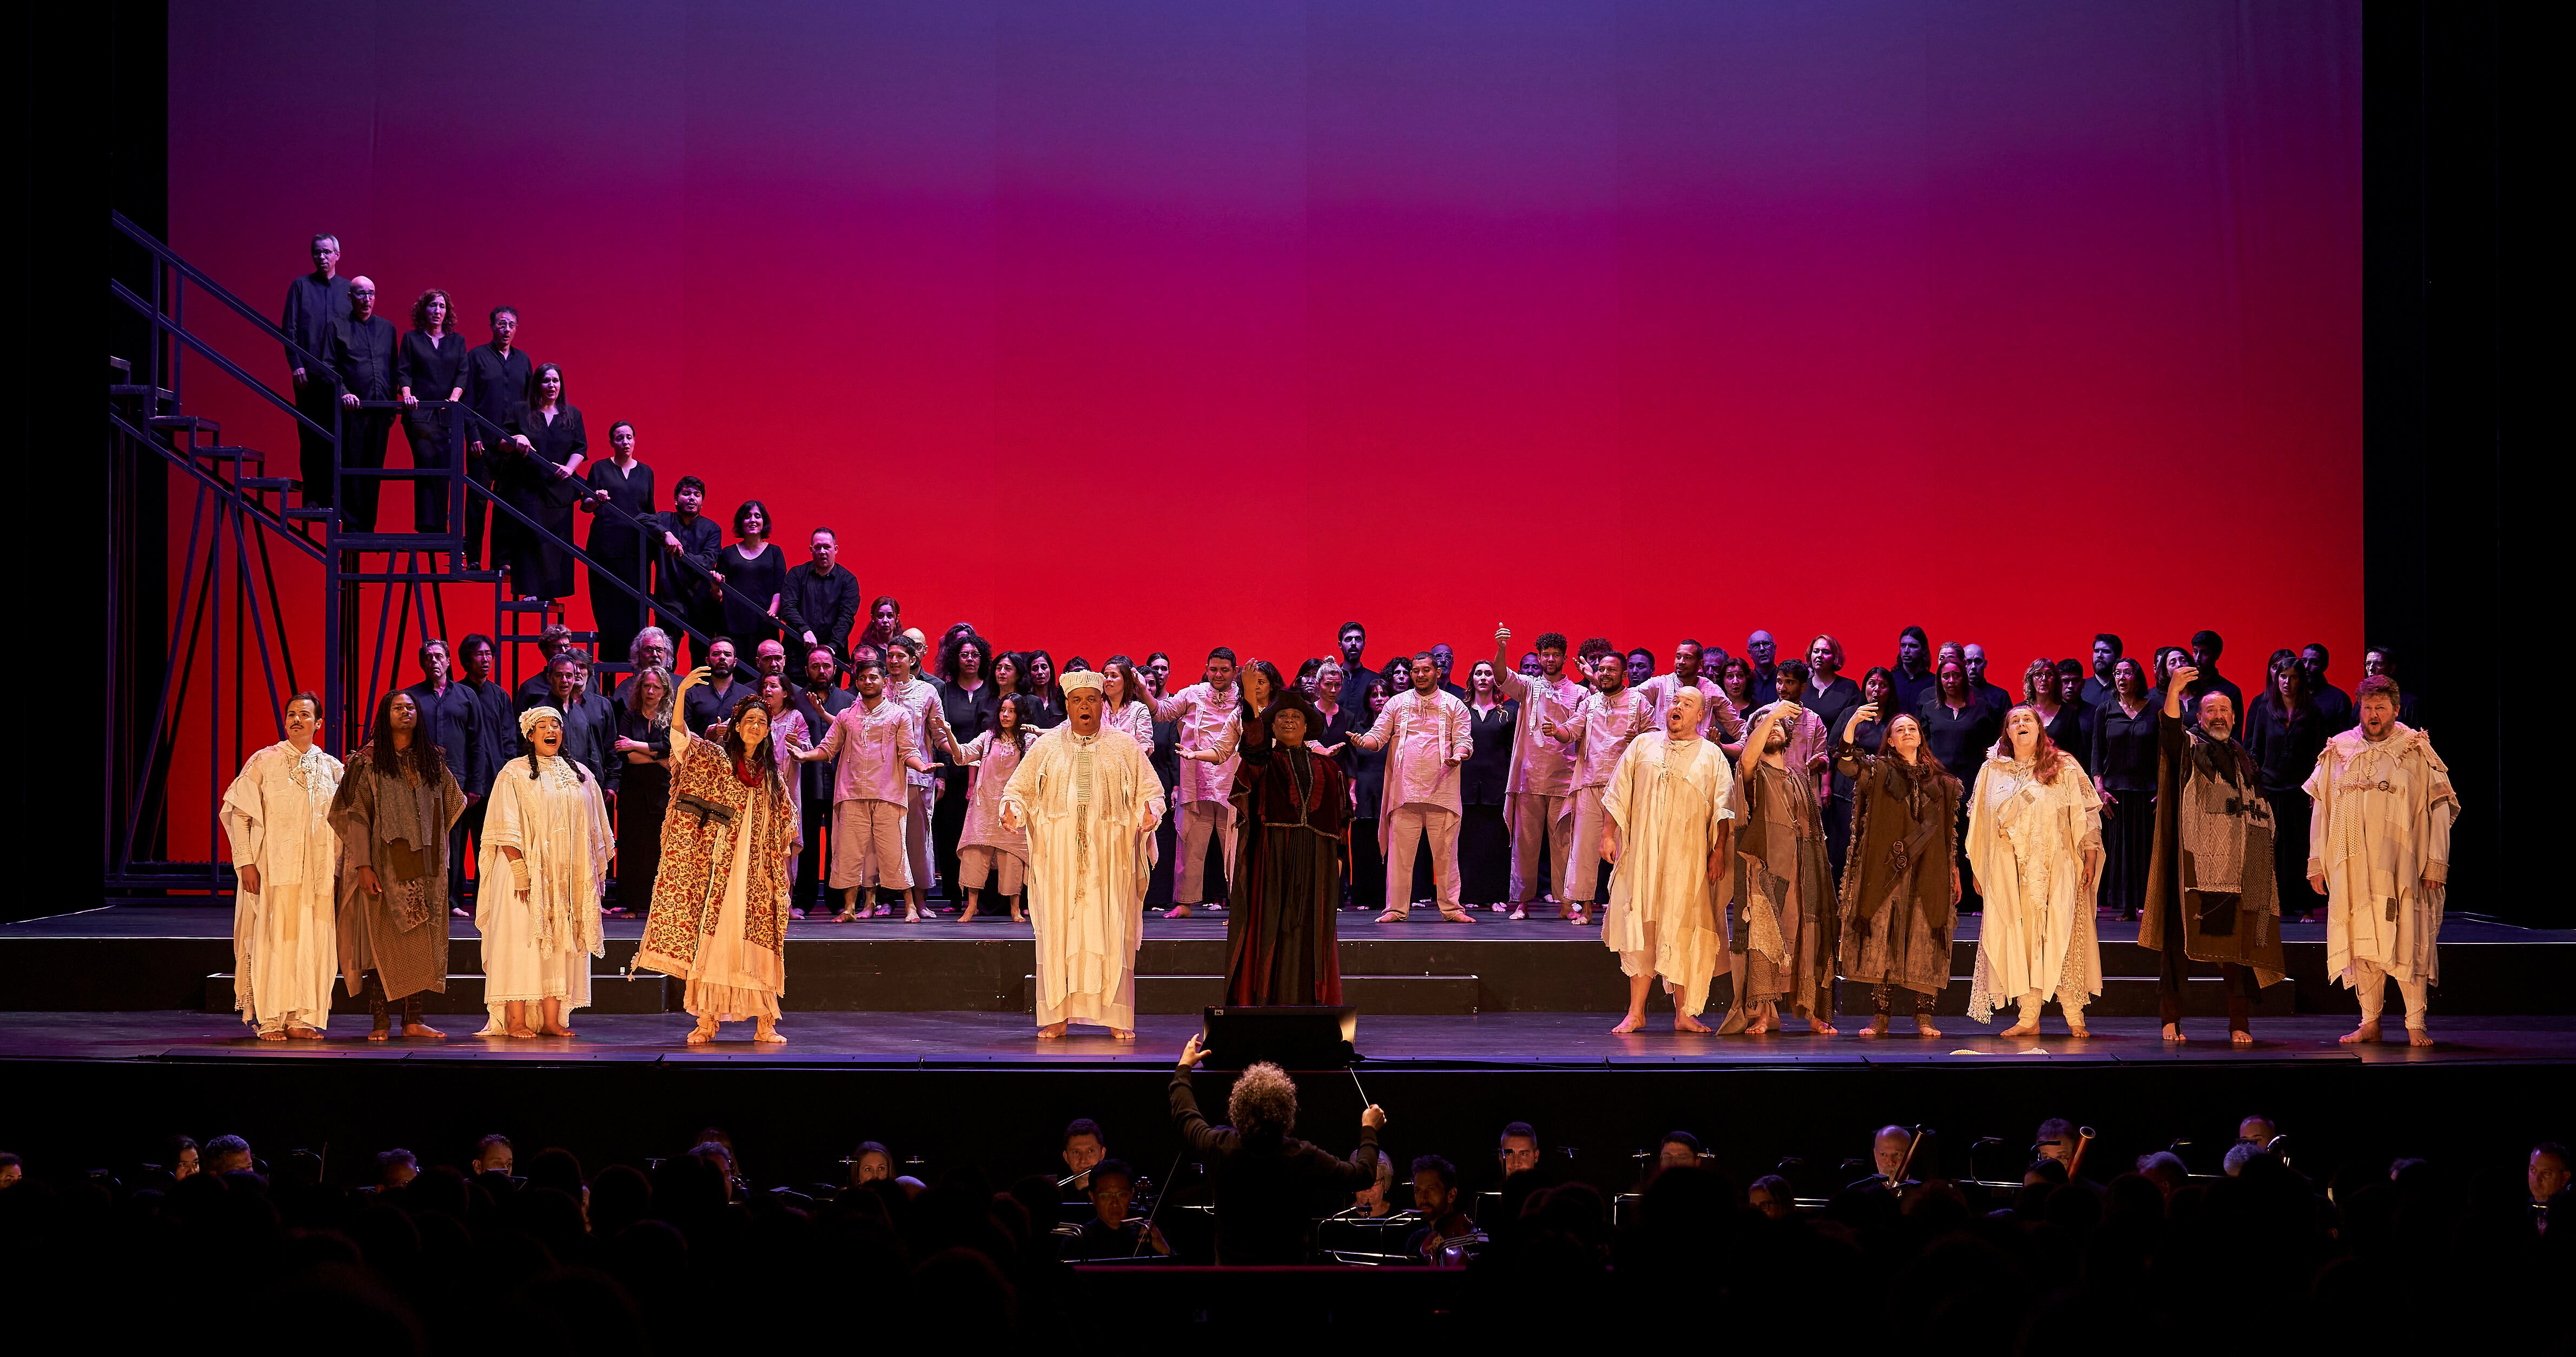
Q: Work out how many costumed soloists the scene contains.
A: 12